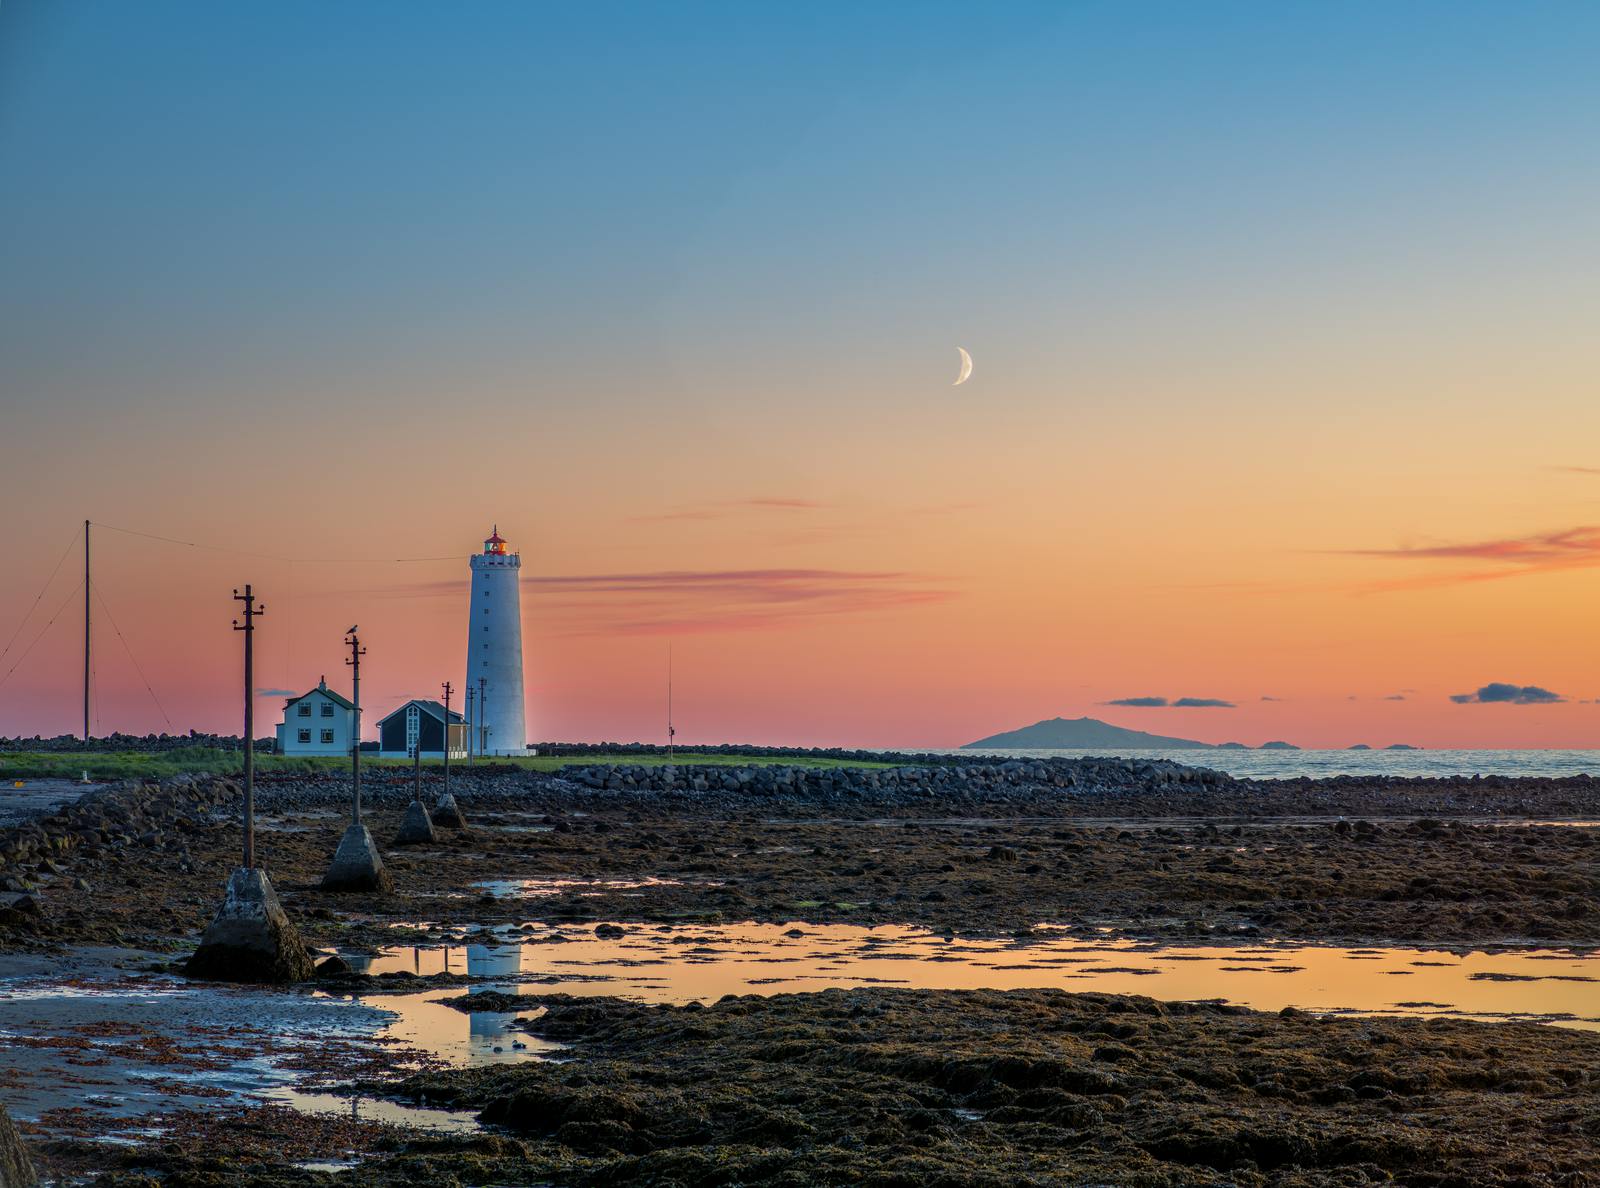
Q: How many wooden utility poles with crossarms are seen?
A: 5